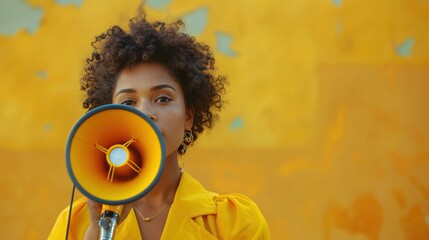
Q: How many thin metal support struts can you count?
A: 4